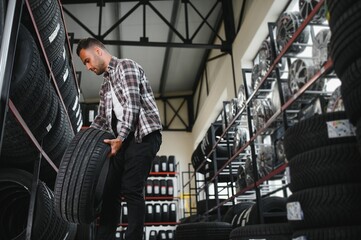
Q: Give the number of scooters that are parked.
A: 0